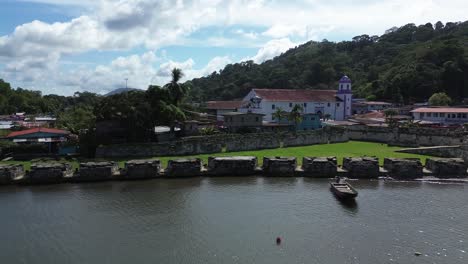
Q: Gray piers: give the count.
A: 11